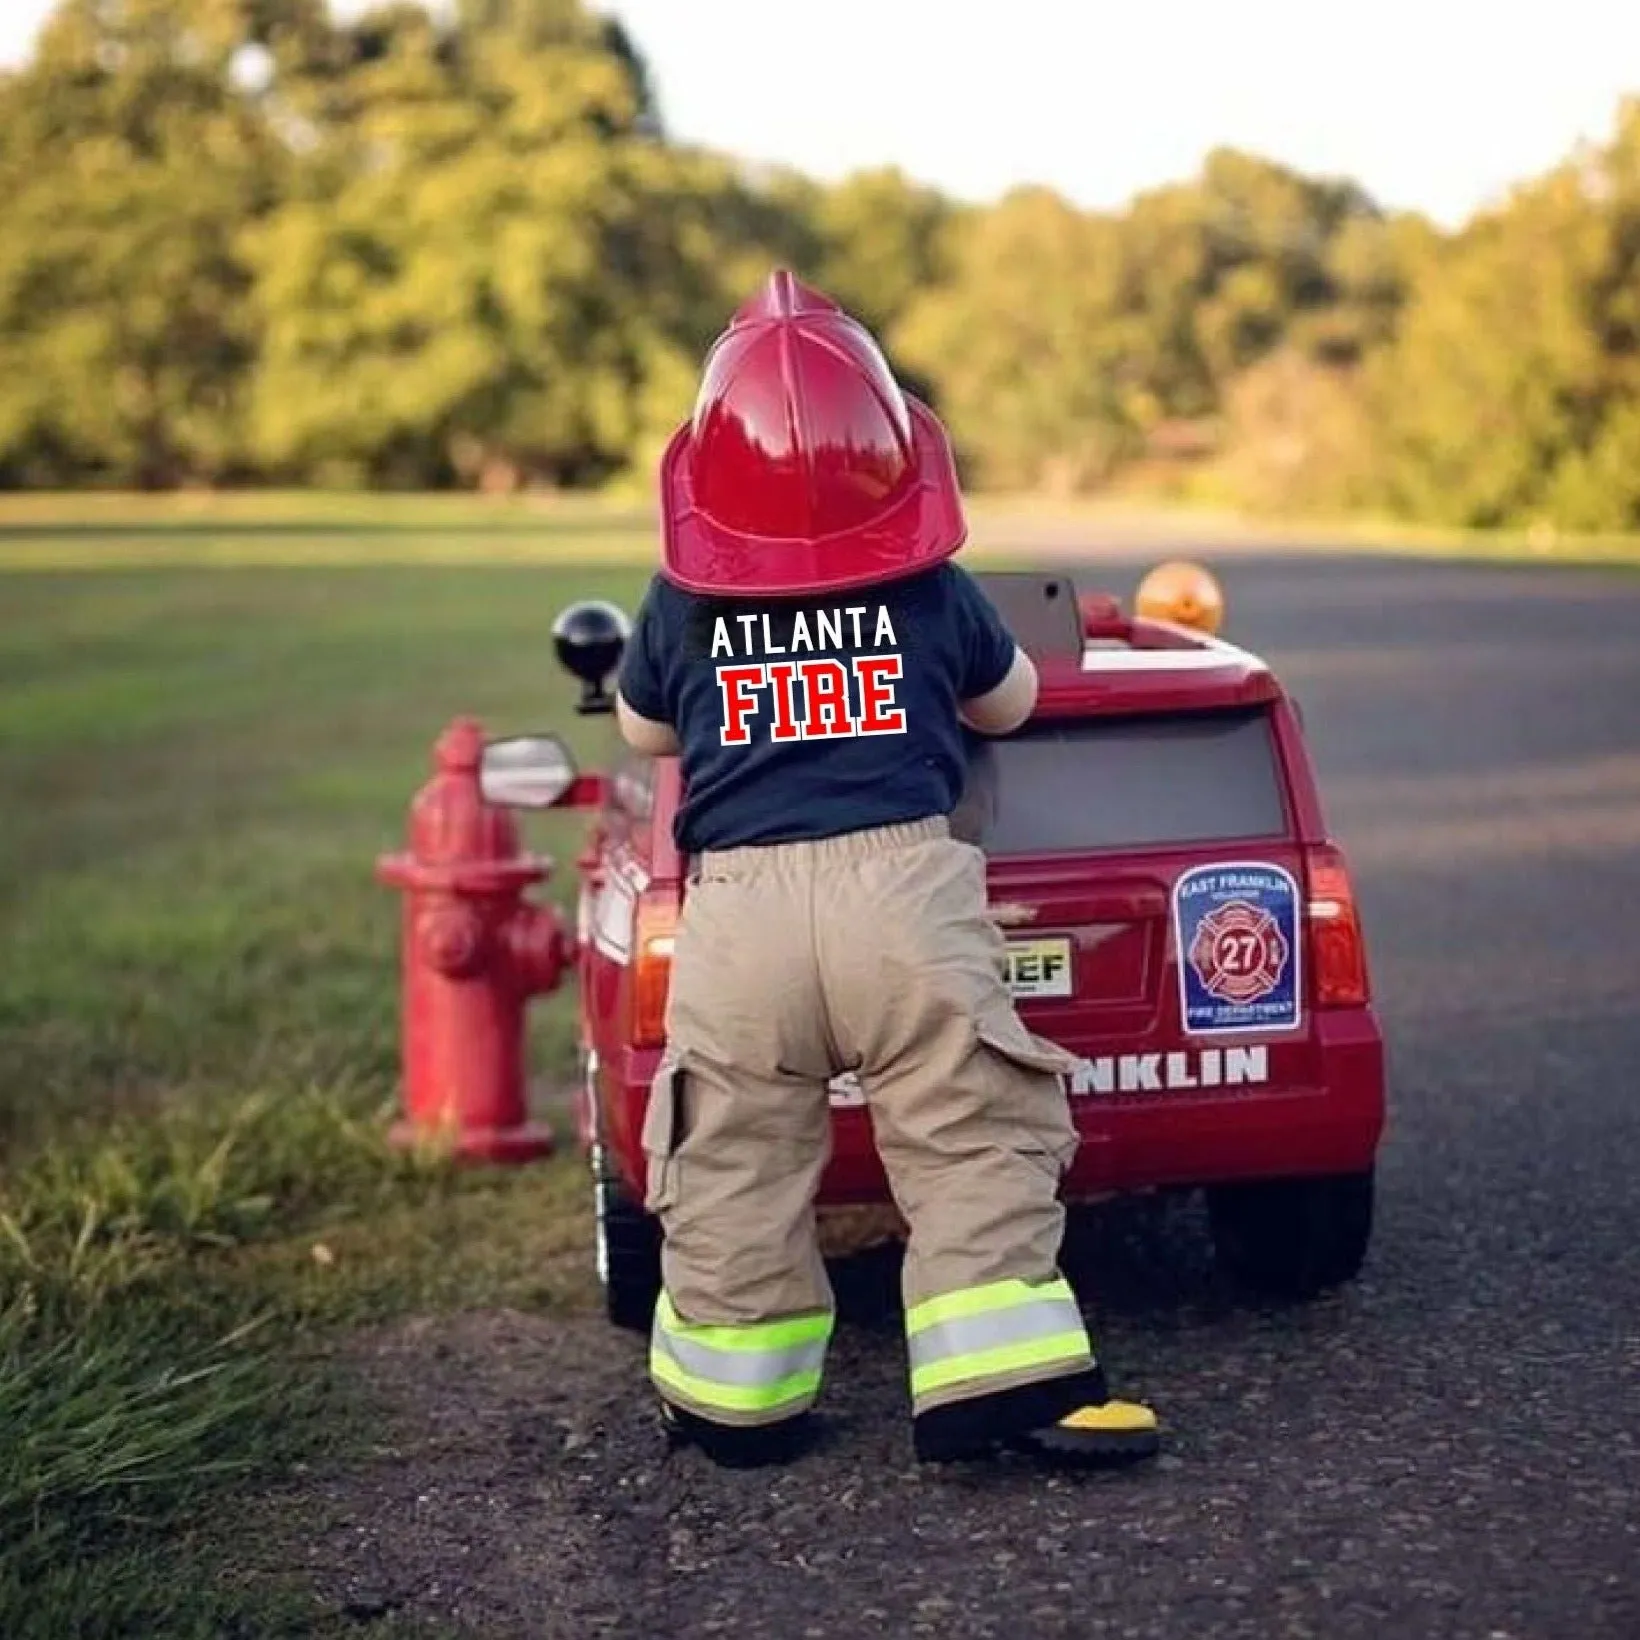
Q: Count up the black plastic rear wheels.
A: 2